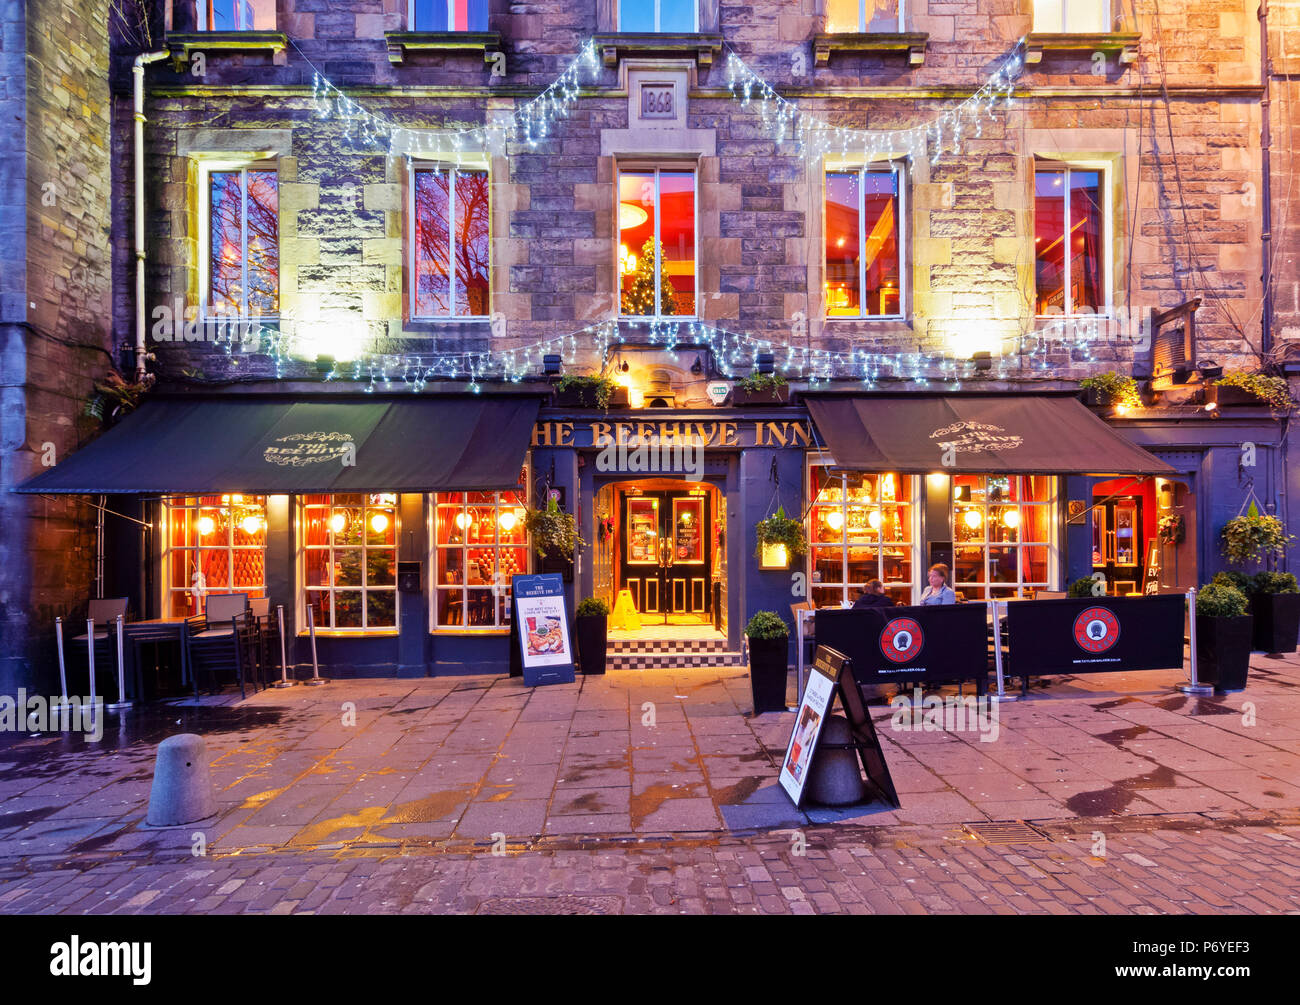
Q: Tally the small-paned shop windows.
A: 5